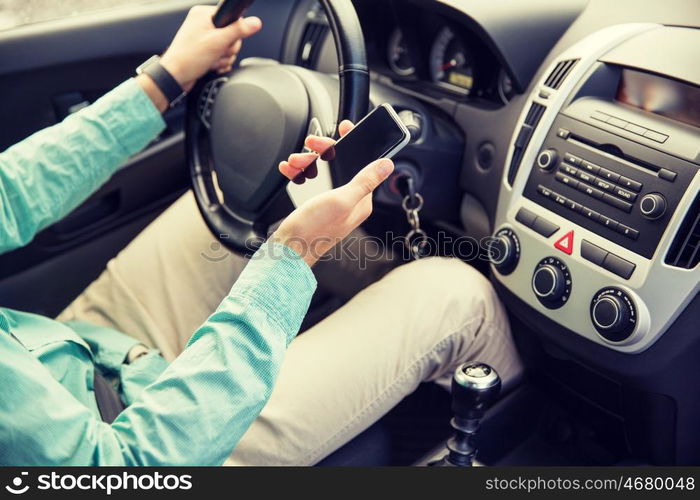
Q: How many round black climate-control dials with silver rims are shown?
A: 3